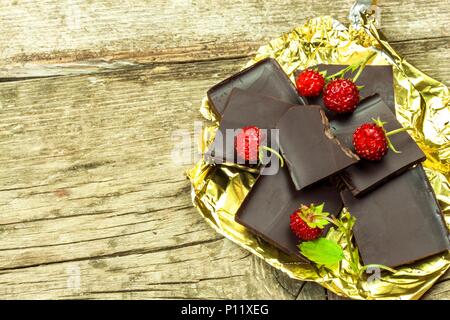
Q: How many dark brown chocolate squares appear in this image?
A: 7